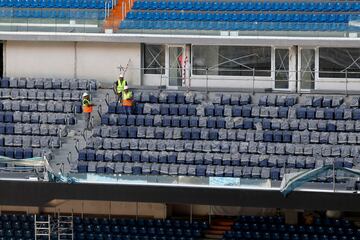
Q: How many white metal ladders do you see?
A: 2